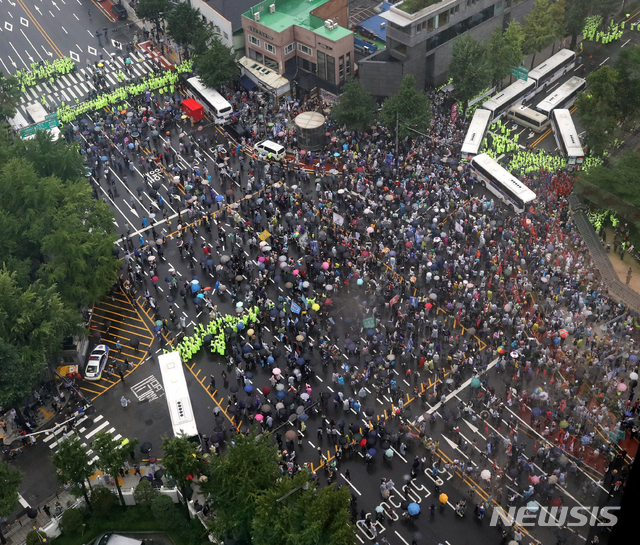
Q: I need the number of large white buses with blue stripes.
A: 8